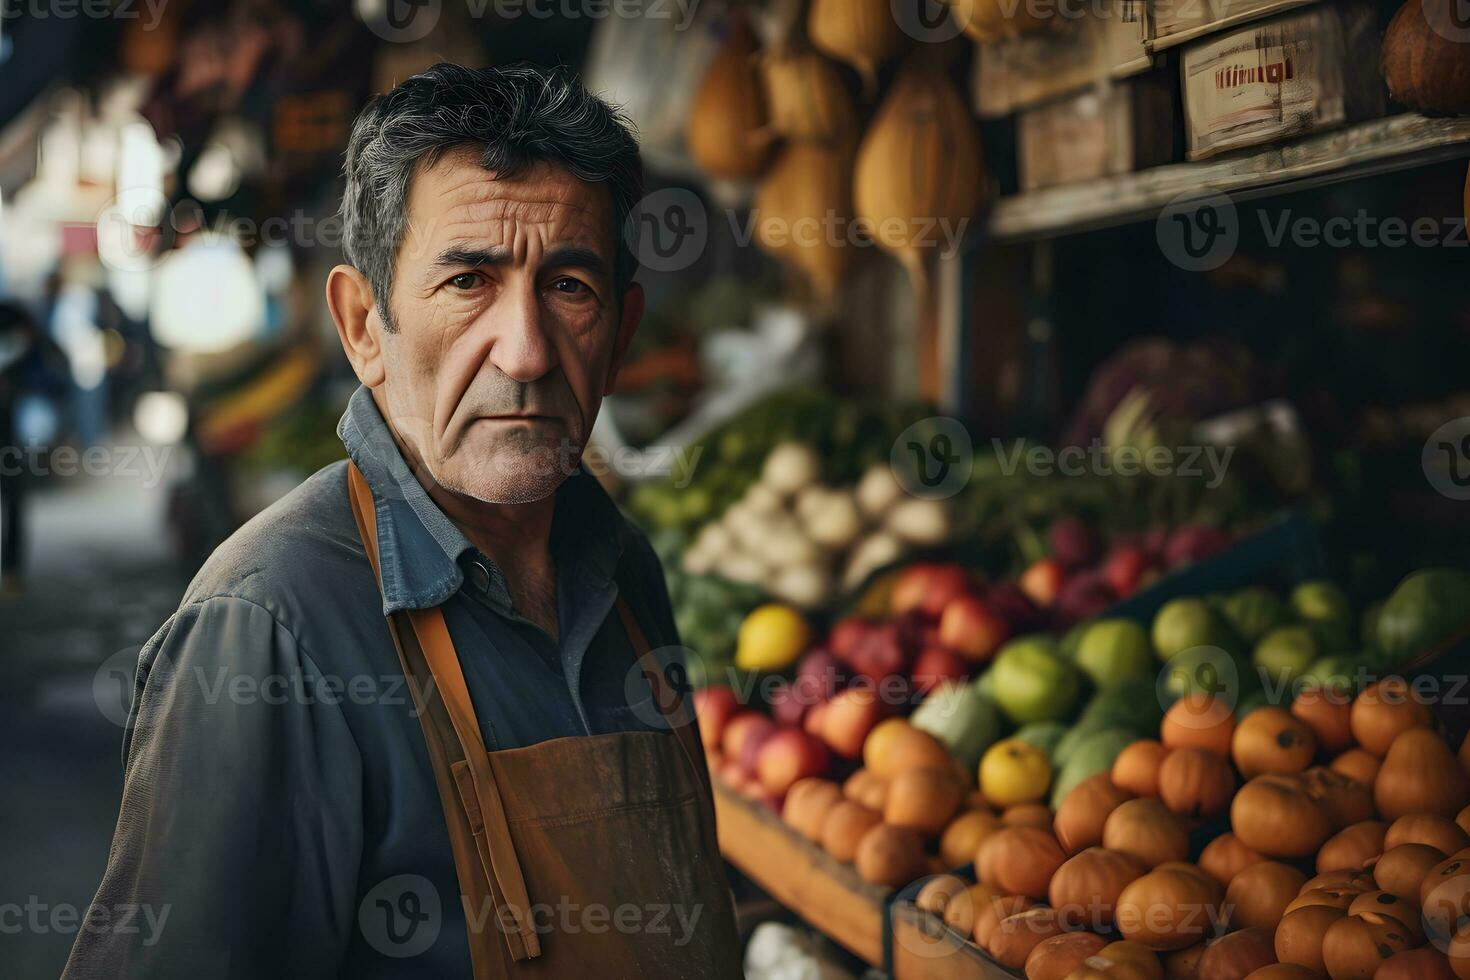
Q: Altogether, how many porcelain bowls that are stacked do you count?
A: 0